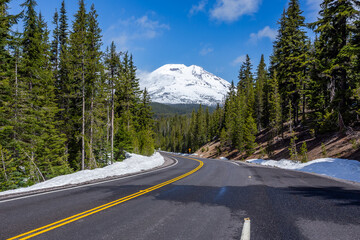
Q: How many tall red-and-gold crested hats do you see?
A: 0